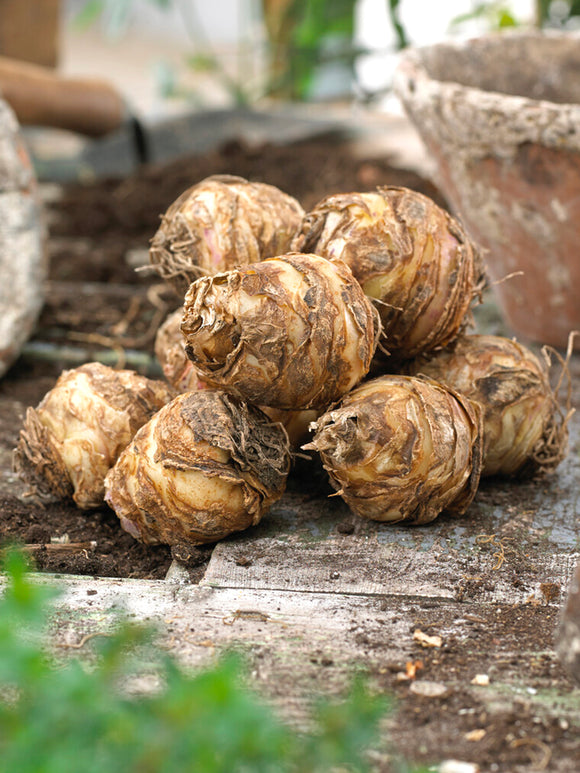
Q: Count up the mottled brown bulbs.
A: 8